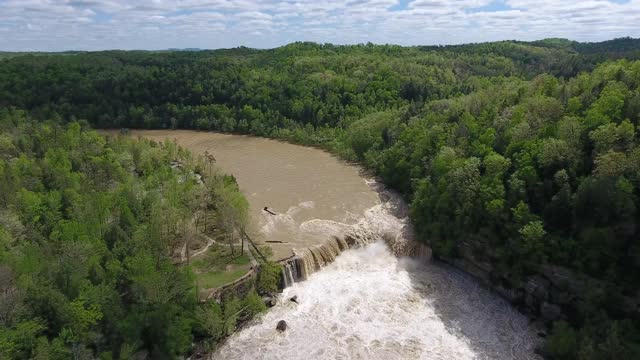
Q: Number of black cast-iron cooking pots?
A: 0